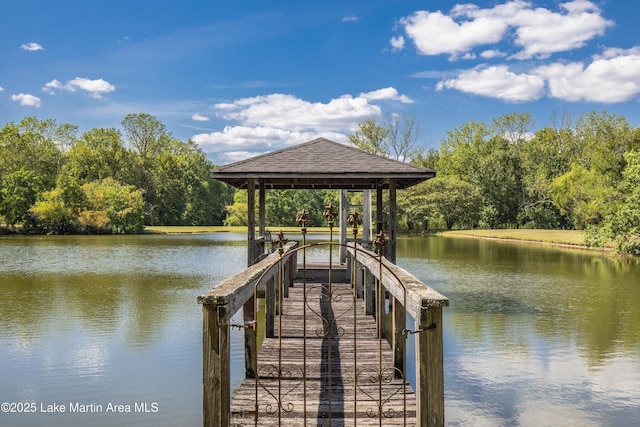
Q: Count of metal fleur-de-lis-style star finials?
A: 5